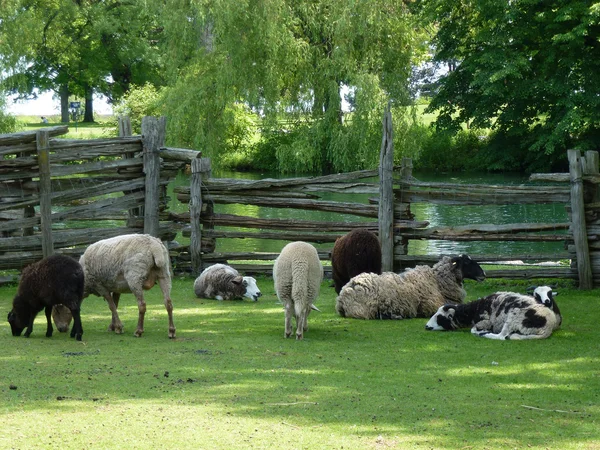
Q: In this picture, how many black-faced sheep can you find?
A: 2